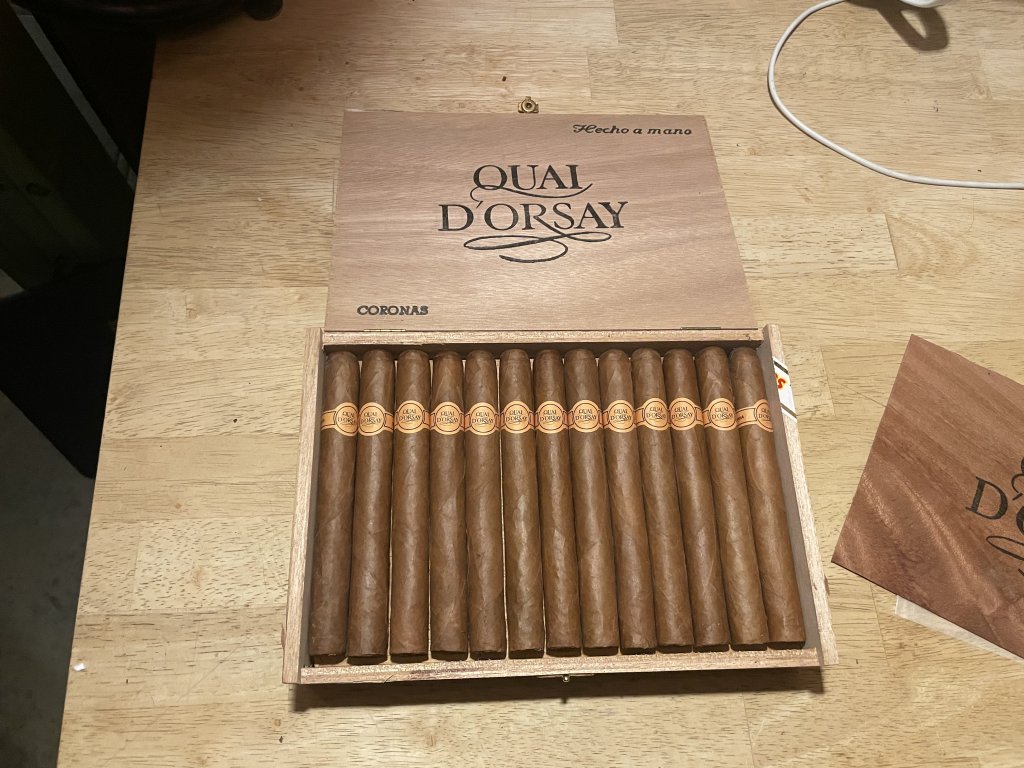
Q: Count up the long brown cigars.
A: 13